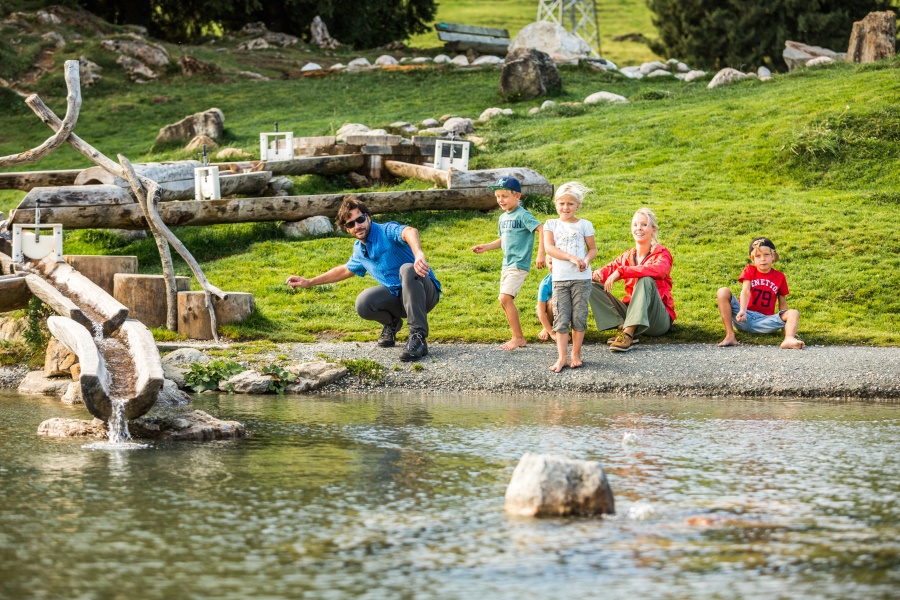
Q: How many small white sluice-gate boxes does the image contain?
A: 4